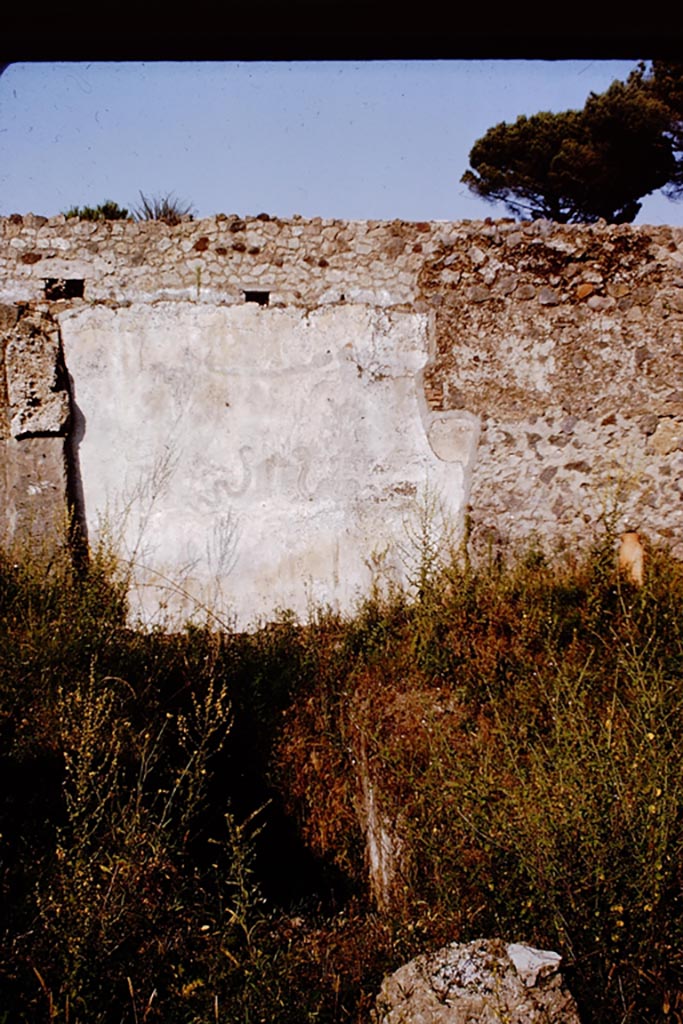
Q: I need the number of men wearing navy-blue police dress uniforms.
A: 0